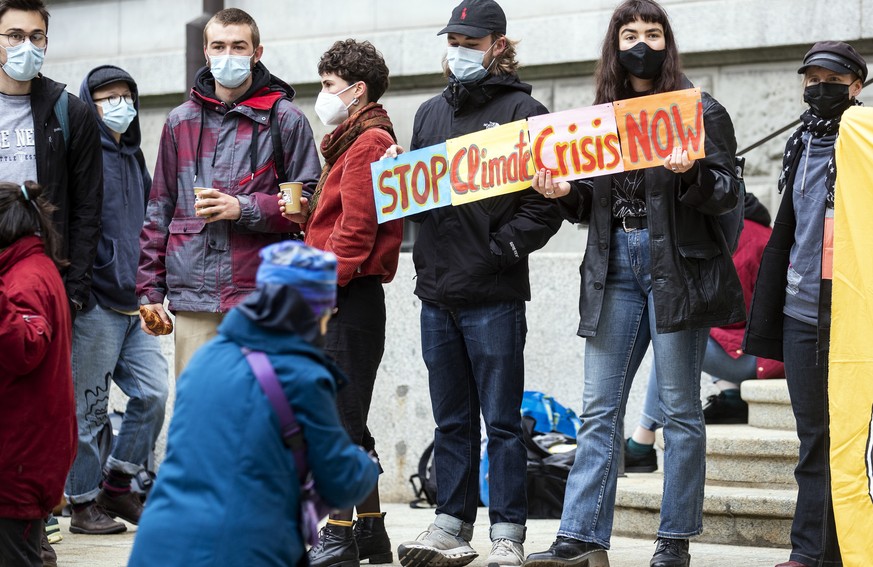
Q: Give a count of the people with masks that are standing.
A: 7